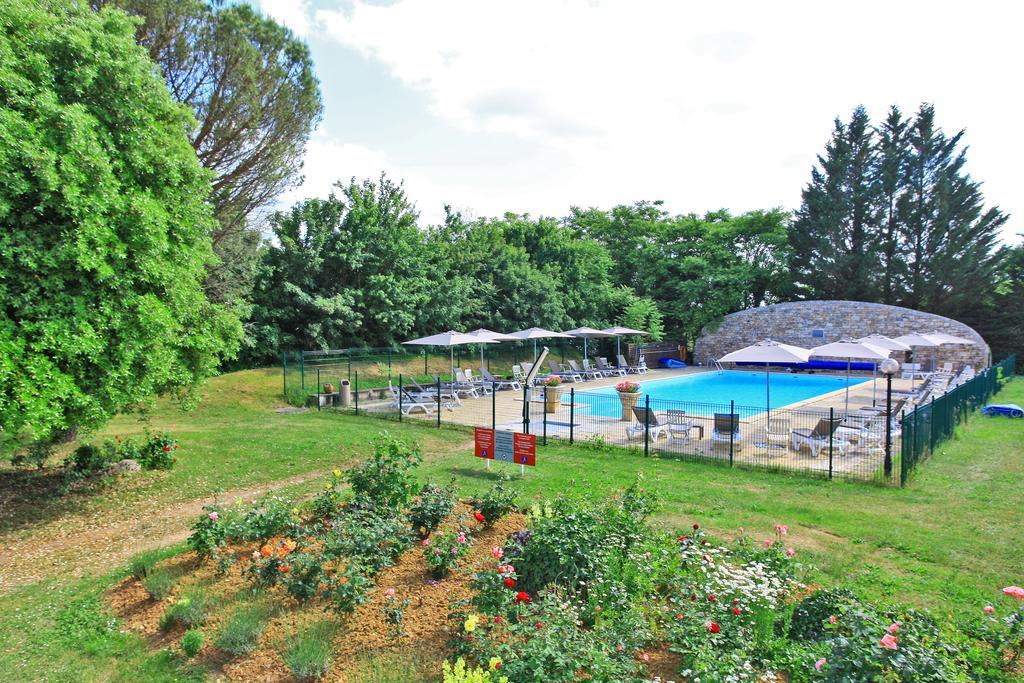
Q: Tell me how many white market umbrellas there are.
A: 10